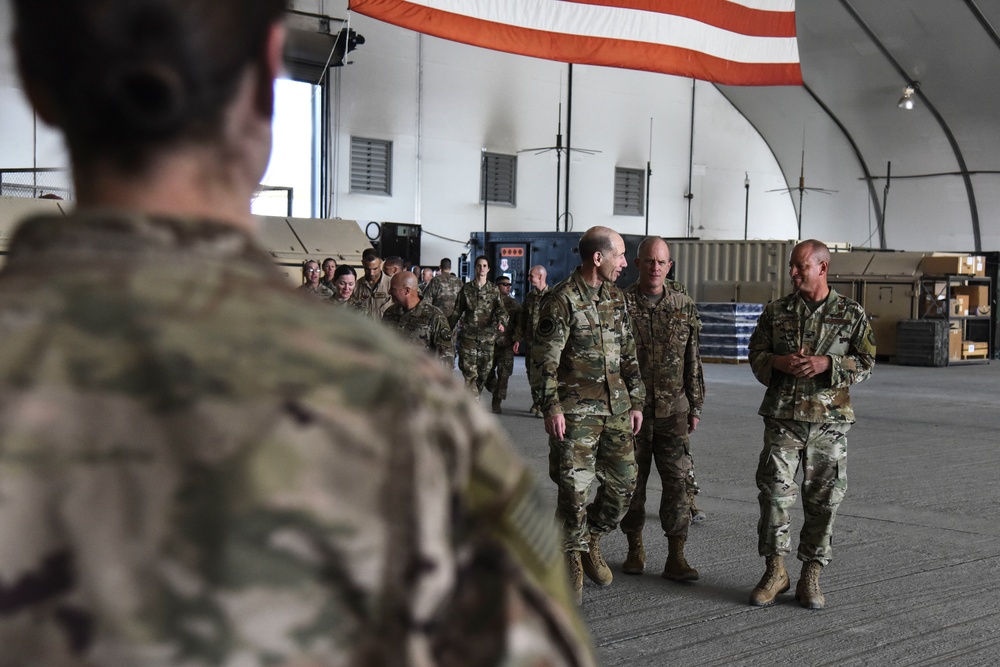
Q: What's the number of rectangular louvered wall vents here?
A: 3